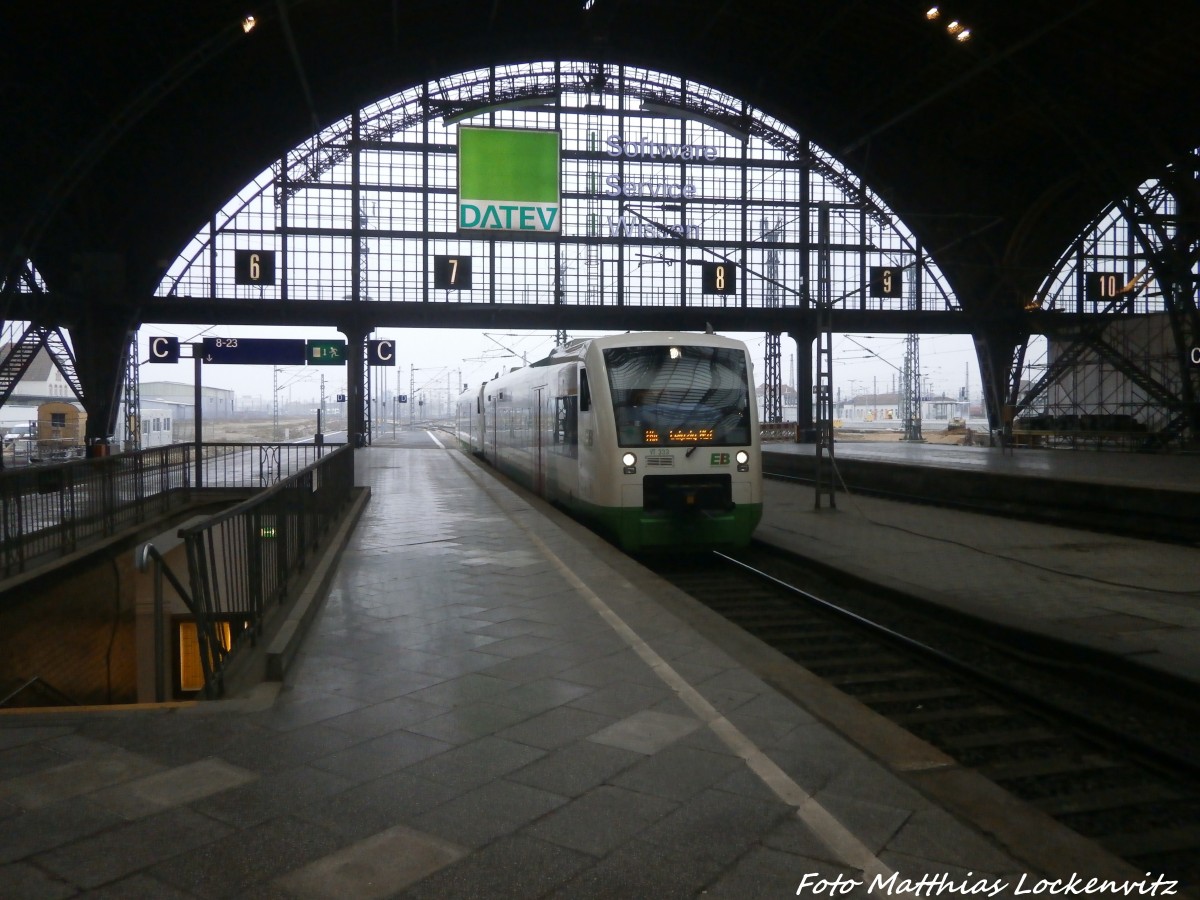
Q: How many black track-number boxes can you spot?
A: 5